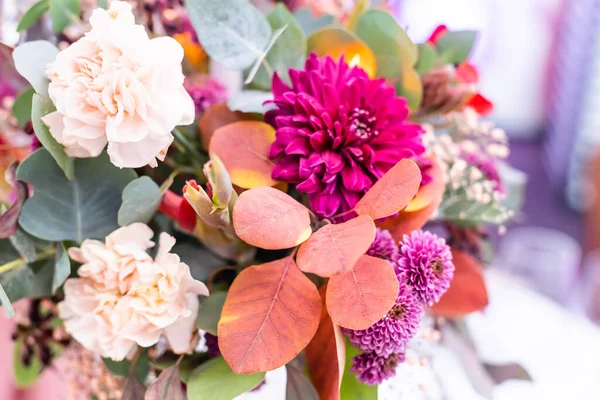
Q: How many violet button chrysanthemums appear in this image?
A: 4